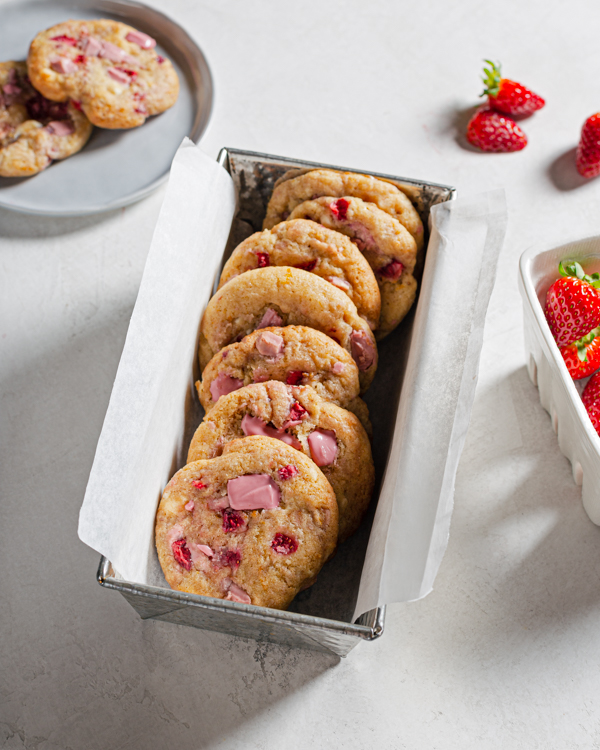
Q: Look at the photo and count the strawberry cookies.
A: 9